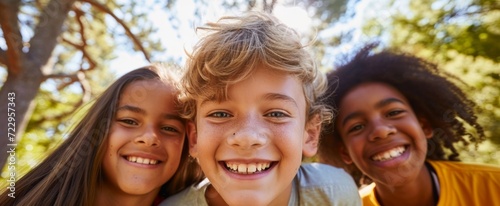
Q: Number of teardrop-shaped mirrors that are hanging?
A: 0